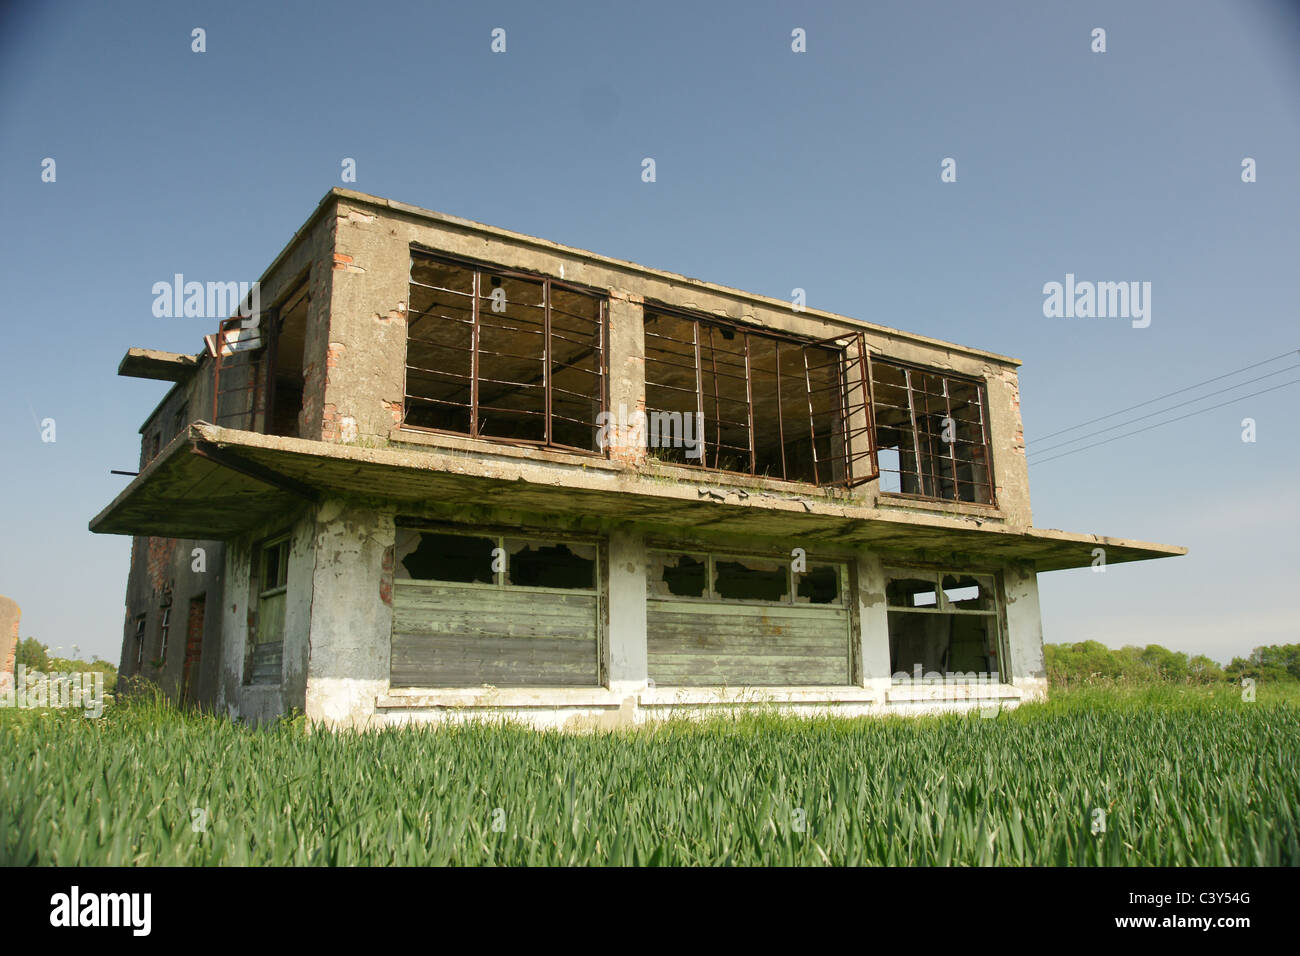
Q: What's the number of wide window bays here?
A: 6